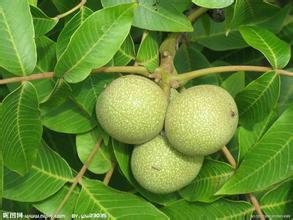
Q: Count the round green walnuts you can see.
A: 3